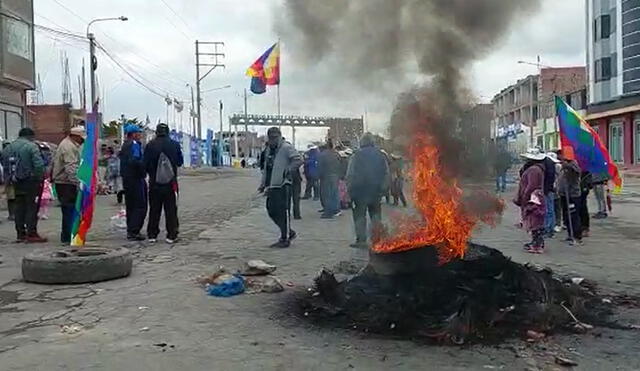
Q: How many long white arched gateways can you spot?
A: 1